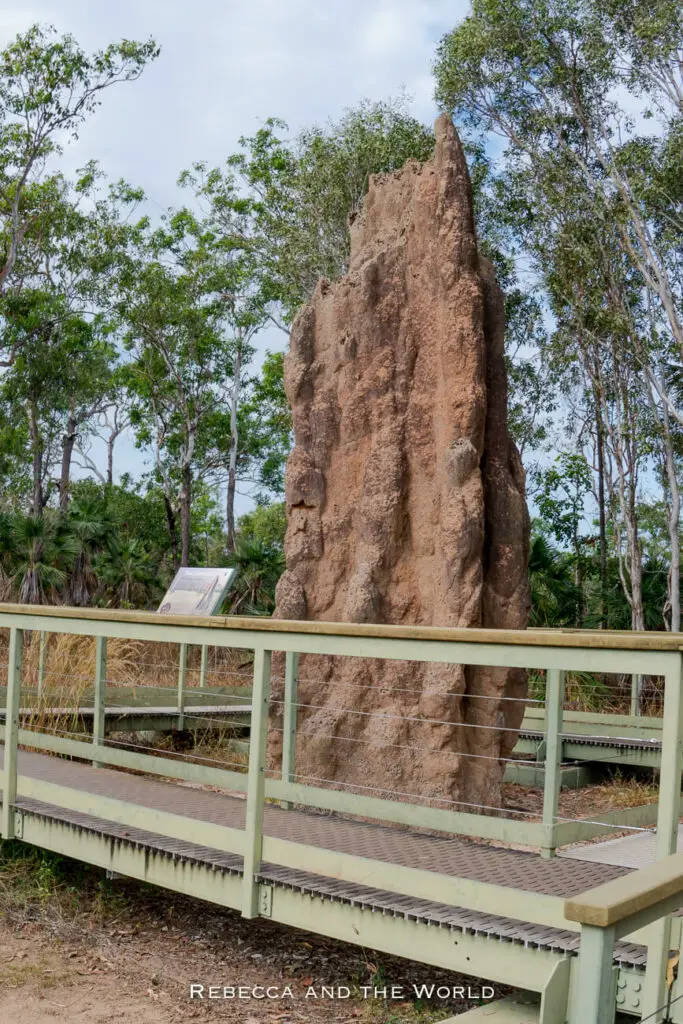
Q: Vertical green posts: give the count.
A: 11